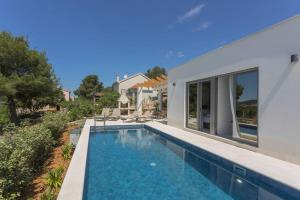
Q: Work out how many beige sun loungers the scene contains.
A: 4